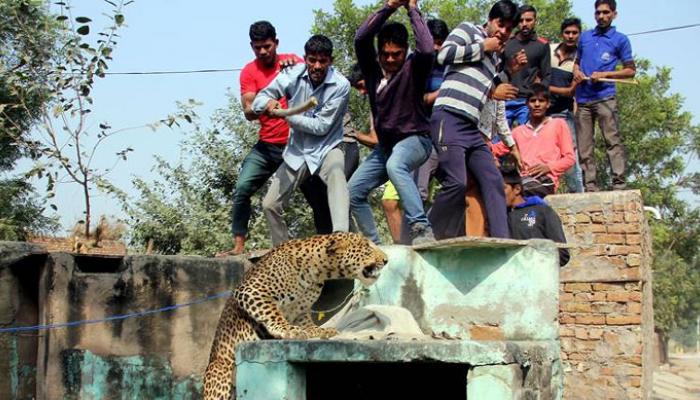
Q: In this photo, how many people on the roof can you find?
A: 11